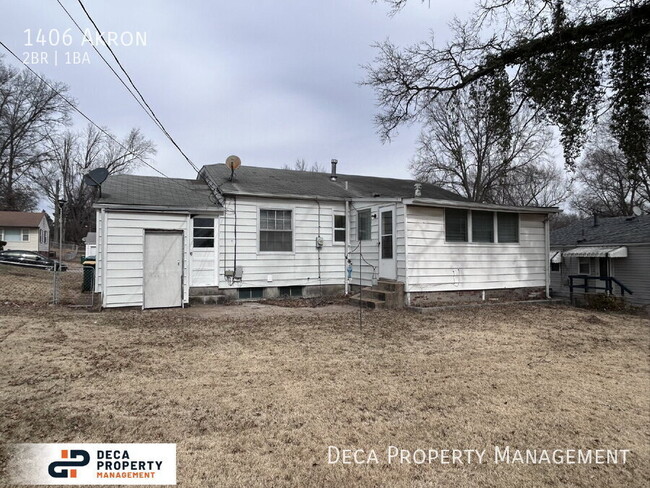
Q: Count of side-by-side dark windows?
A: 3